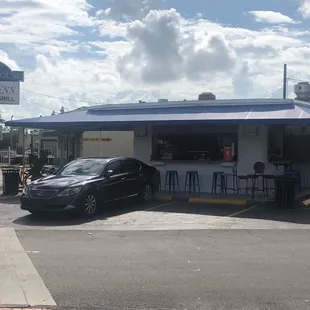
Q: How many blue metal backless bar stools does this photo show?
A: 3